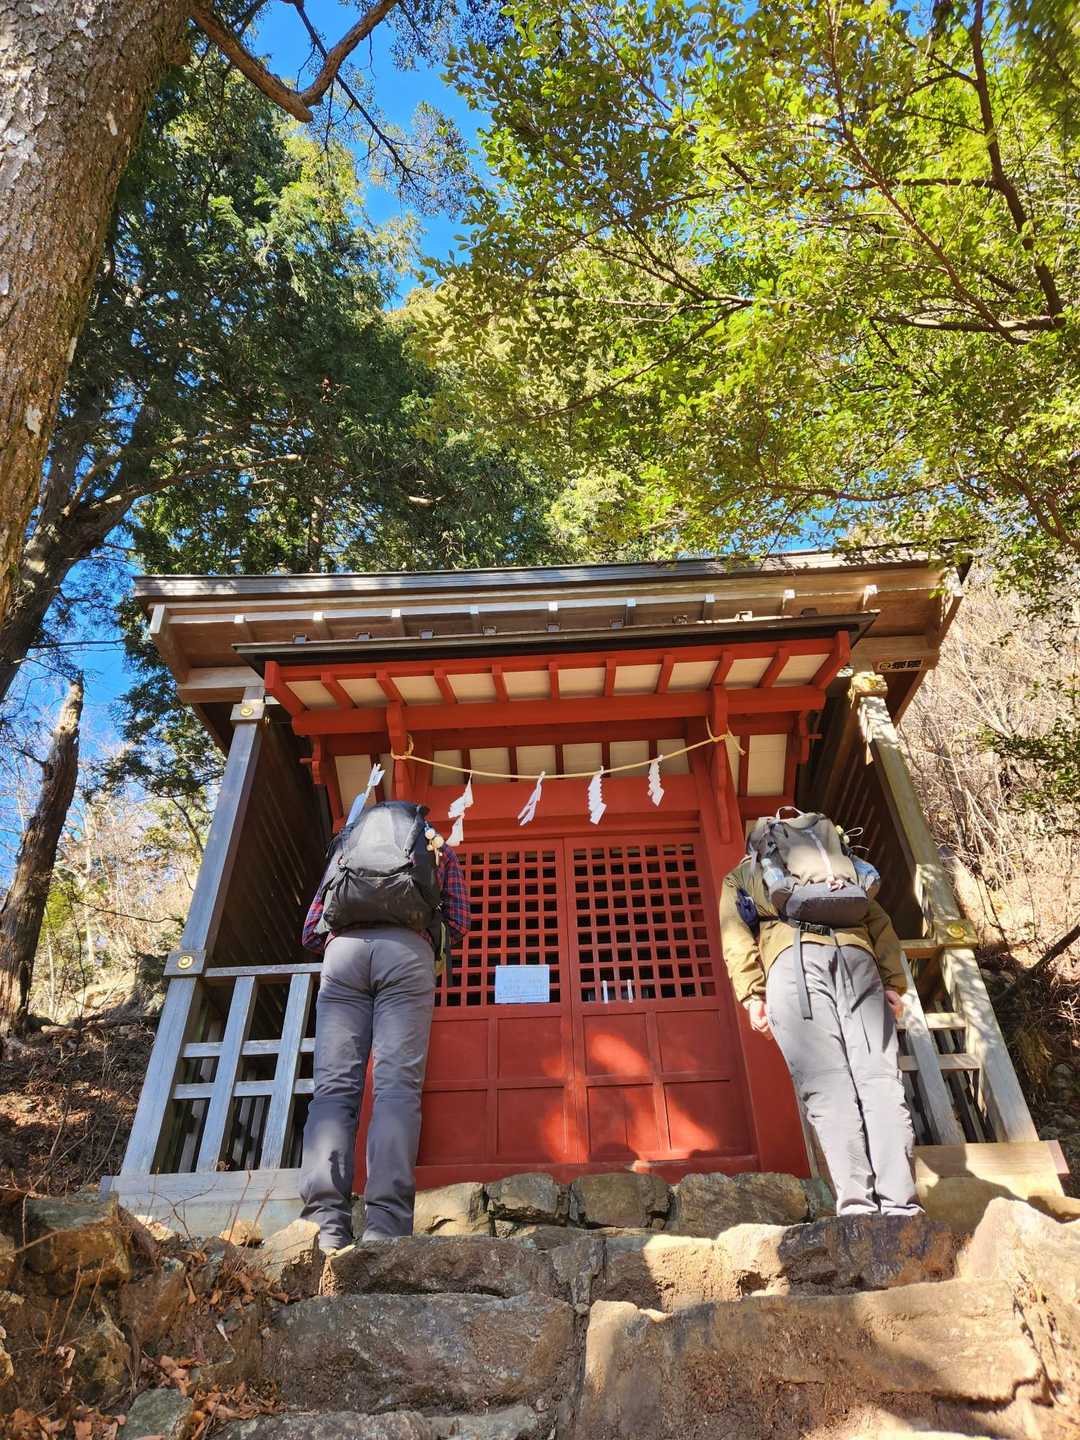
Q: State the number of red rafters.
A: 11